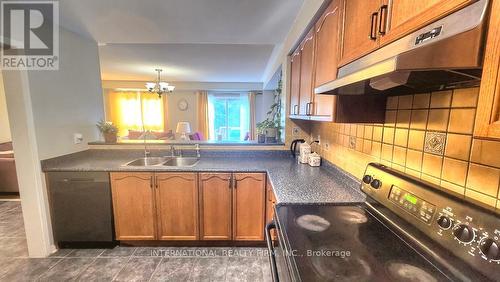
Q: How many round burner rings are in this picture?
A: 4